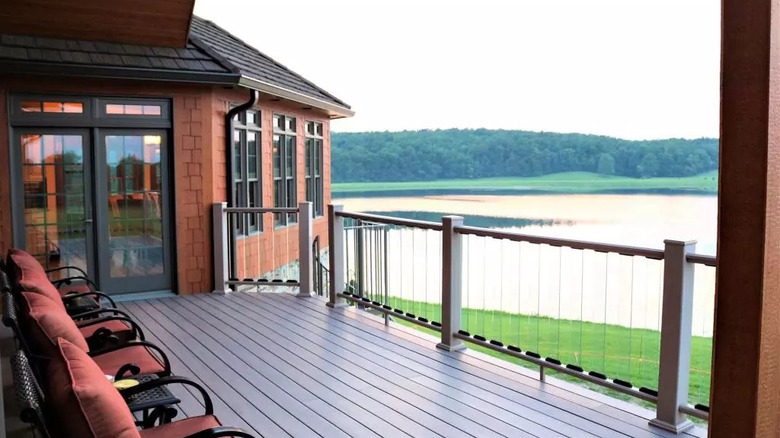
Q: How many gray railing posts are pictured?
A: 5